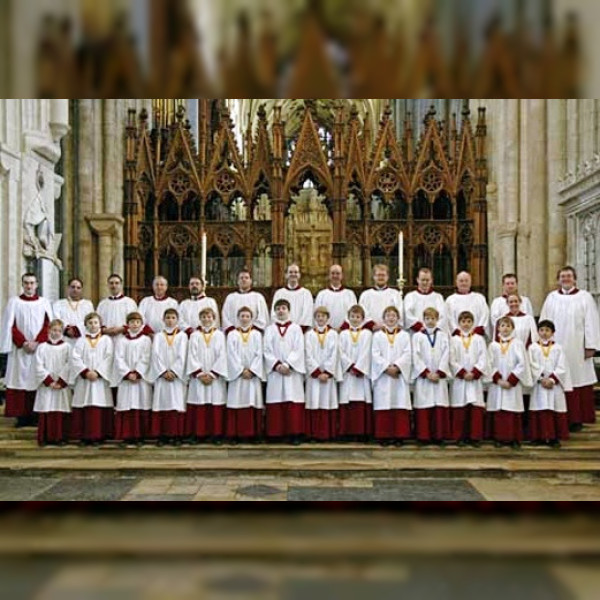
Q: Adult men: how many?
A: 13